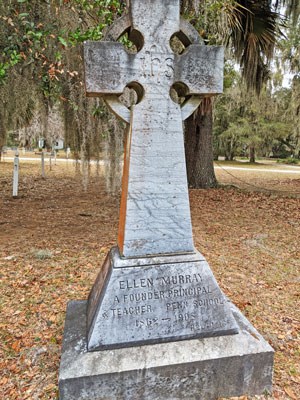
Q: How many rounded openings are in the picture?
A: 4